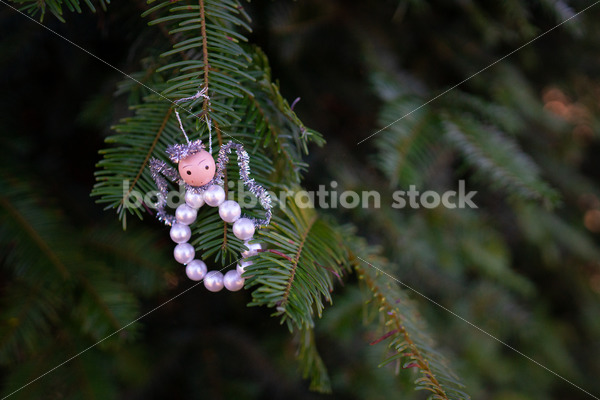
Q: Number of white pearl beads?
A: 12